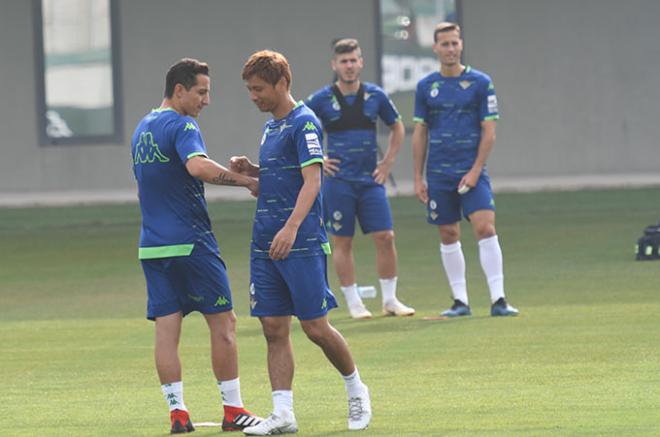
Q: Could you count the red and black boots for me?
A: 2